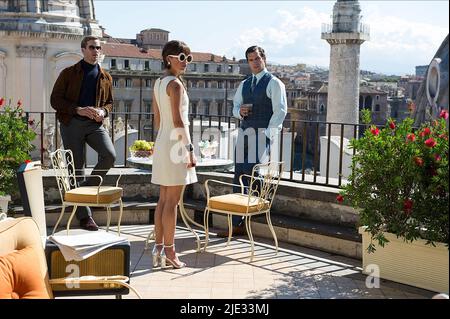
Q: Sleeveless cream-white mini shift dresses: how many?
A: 1